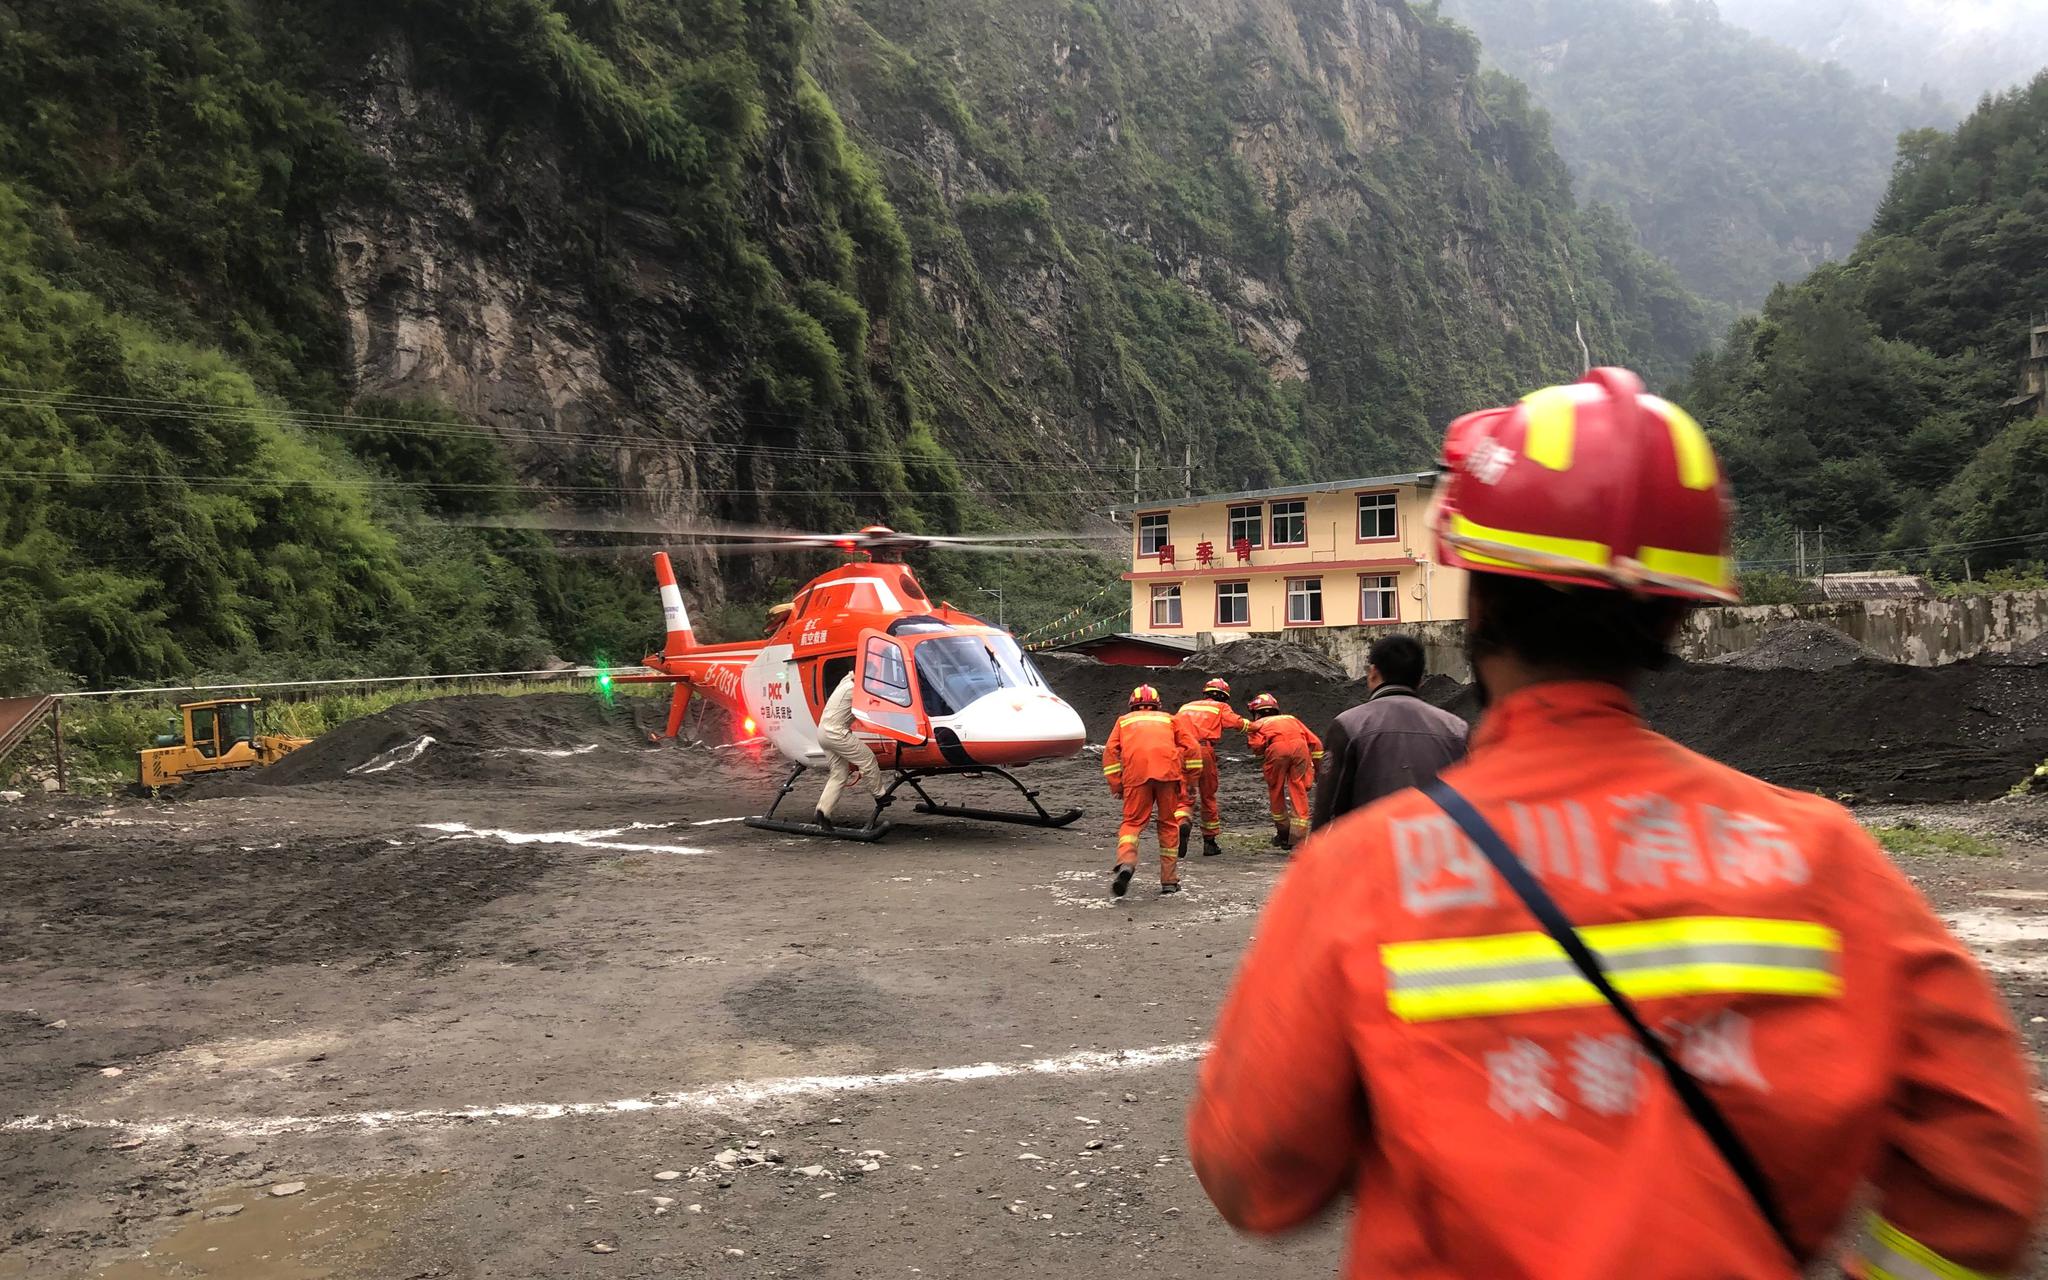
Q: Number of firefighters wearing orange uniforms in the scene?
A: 4